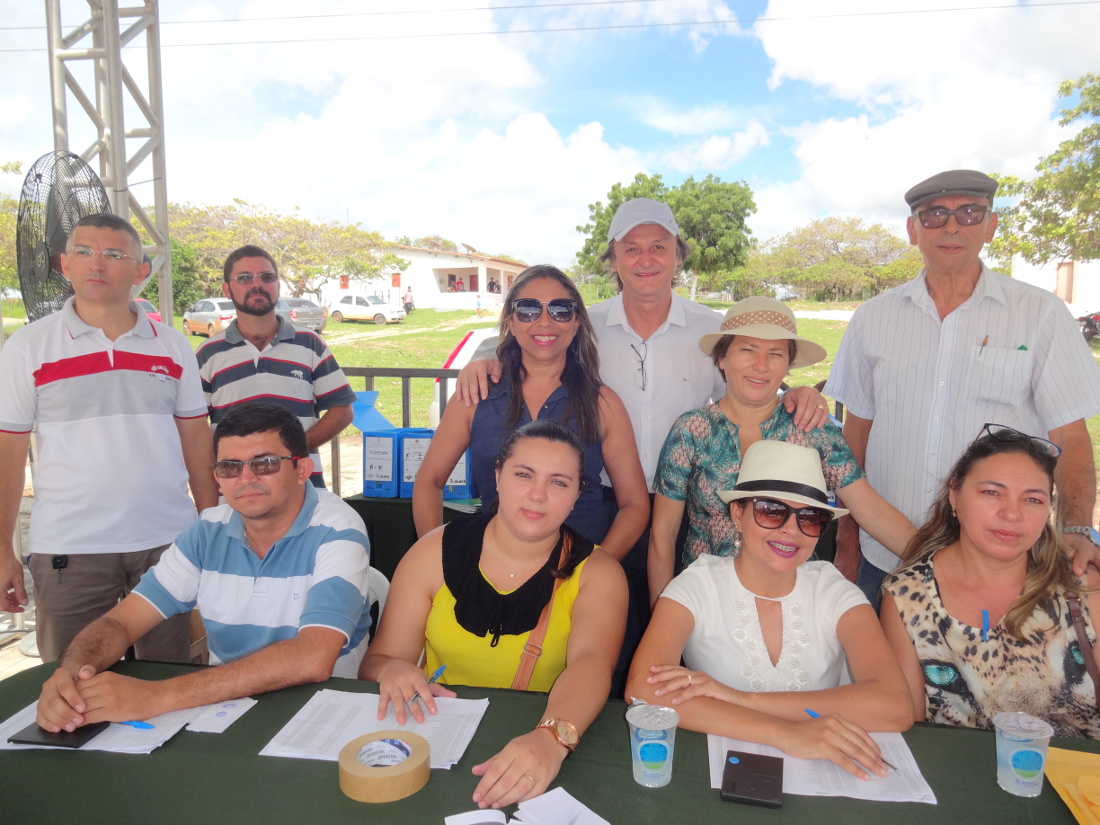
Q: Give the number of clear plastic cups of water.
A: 2